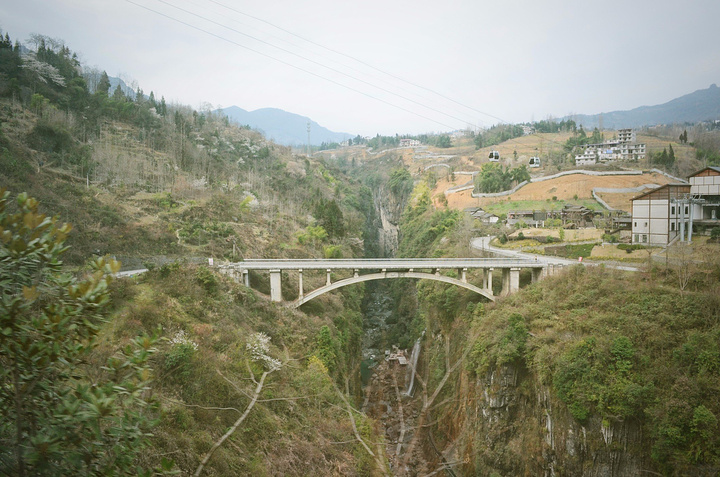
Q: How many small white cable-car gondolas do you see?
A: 2